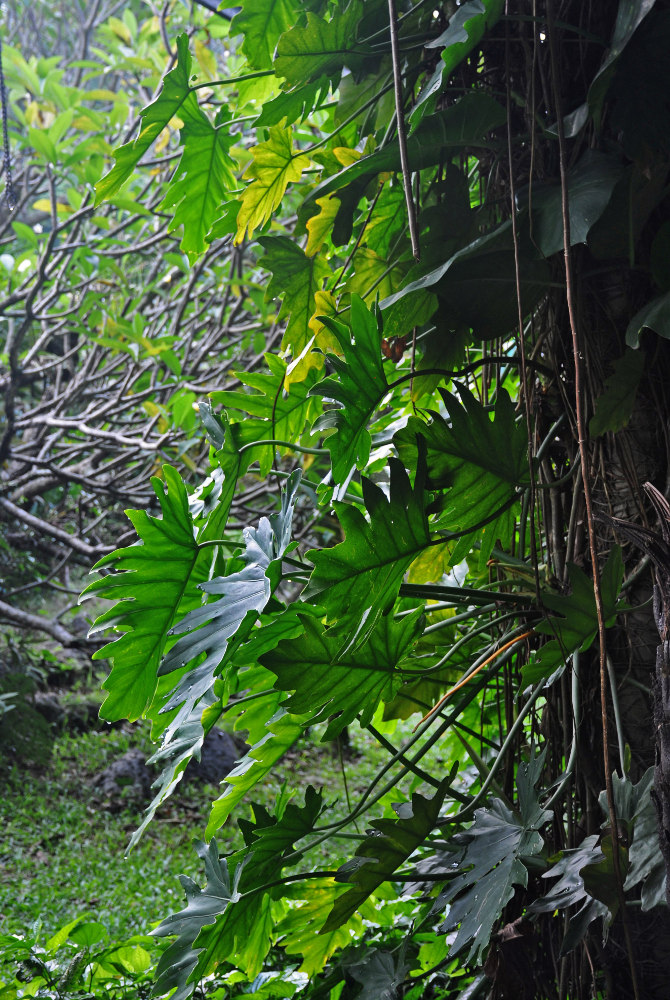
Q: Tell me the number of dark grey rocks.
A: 2